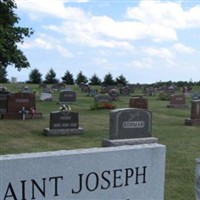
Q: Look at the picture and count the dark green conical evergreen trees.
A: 7